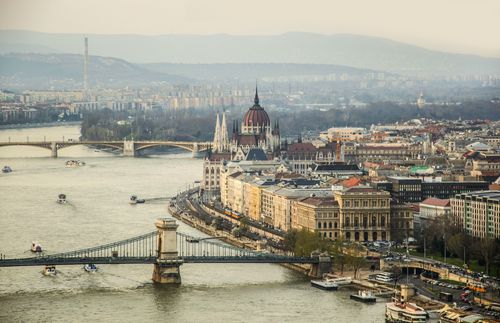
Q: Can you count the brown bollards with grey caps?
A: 0